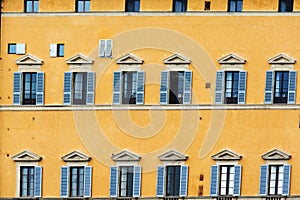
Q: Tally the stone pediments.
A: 12